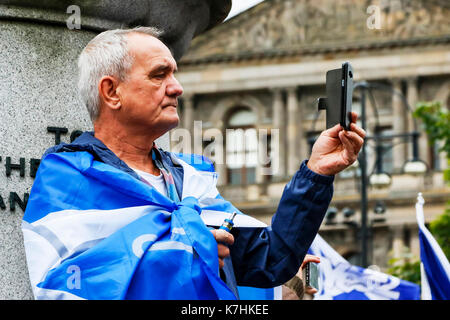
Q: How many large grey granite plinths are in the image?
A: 1